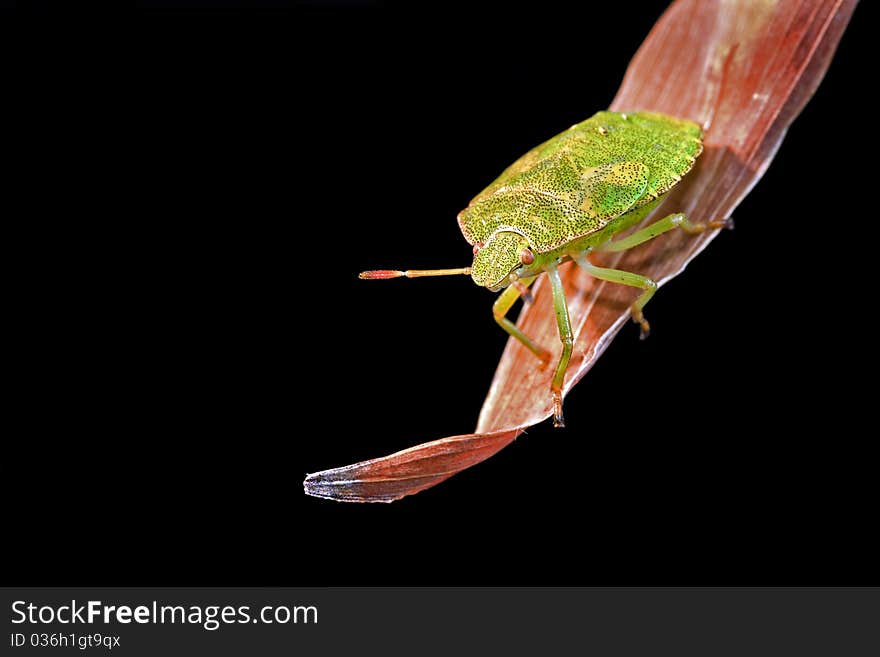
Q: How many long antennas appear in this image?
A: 1